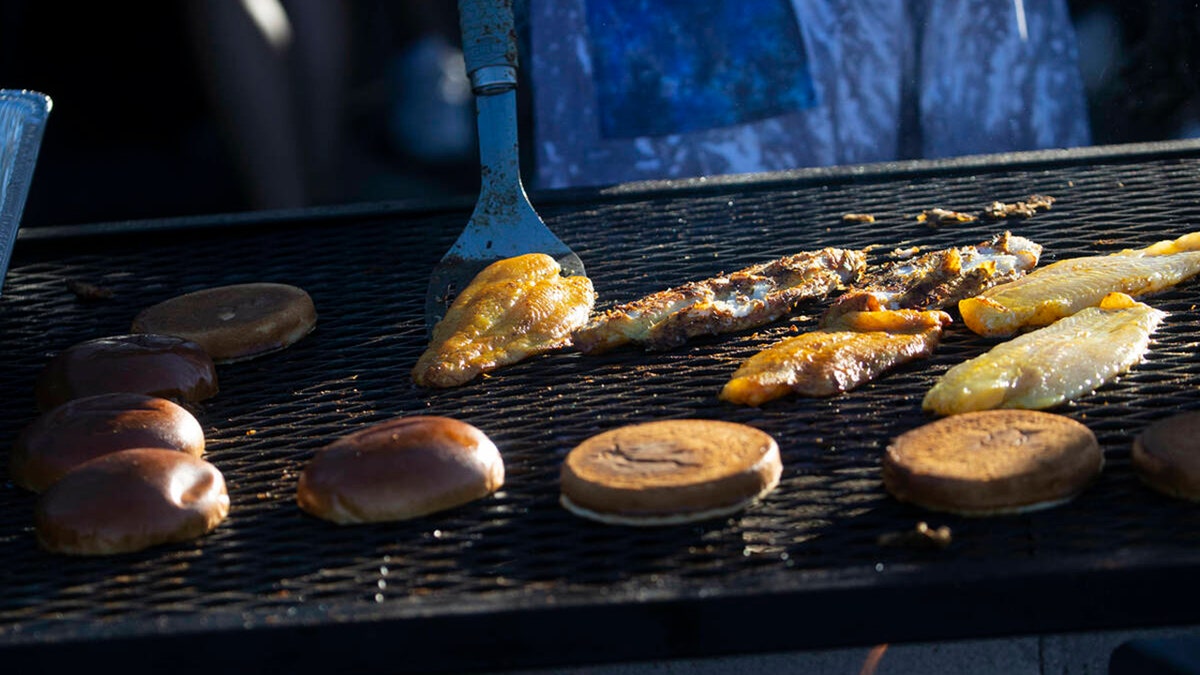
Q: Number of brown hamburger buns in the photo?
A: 8